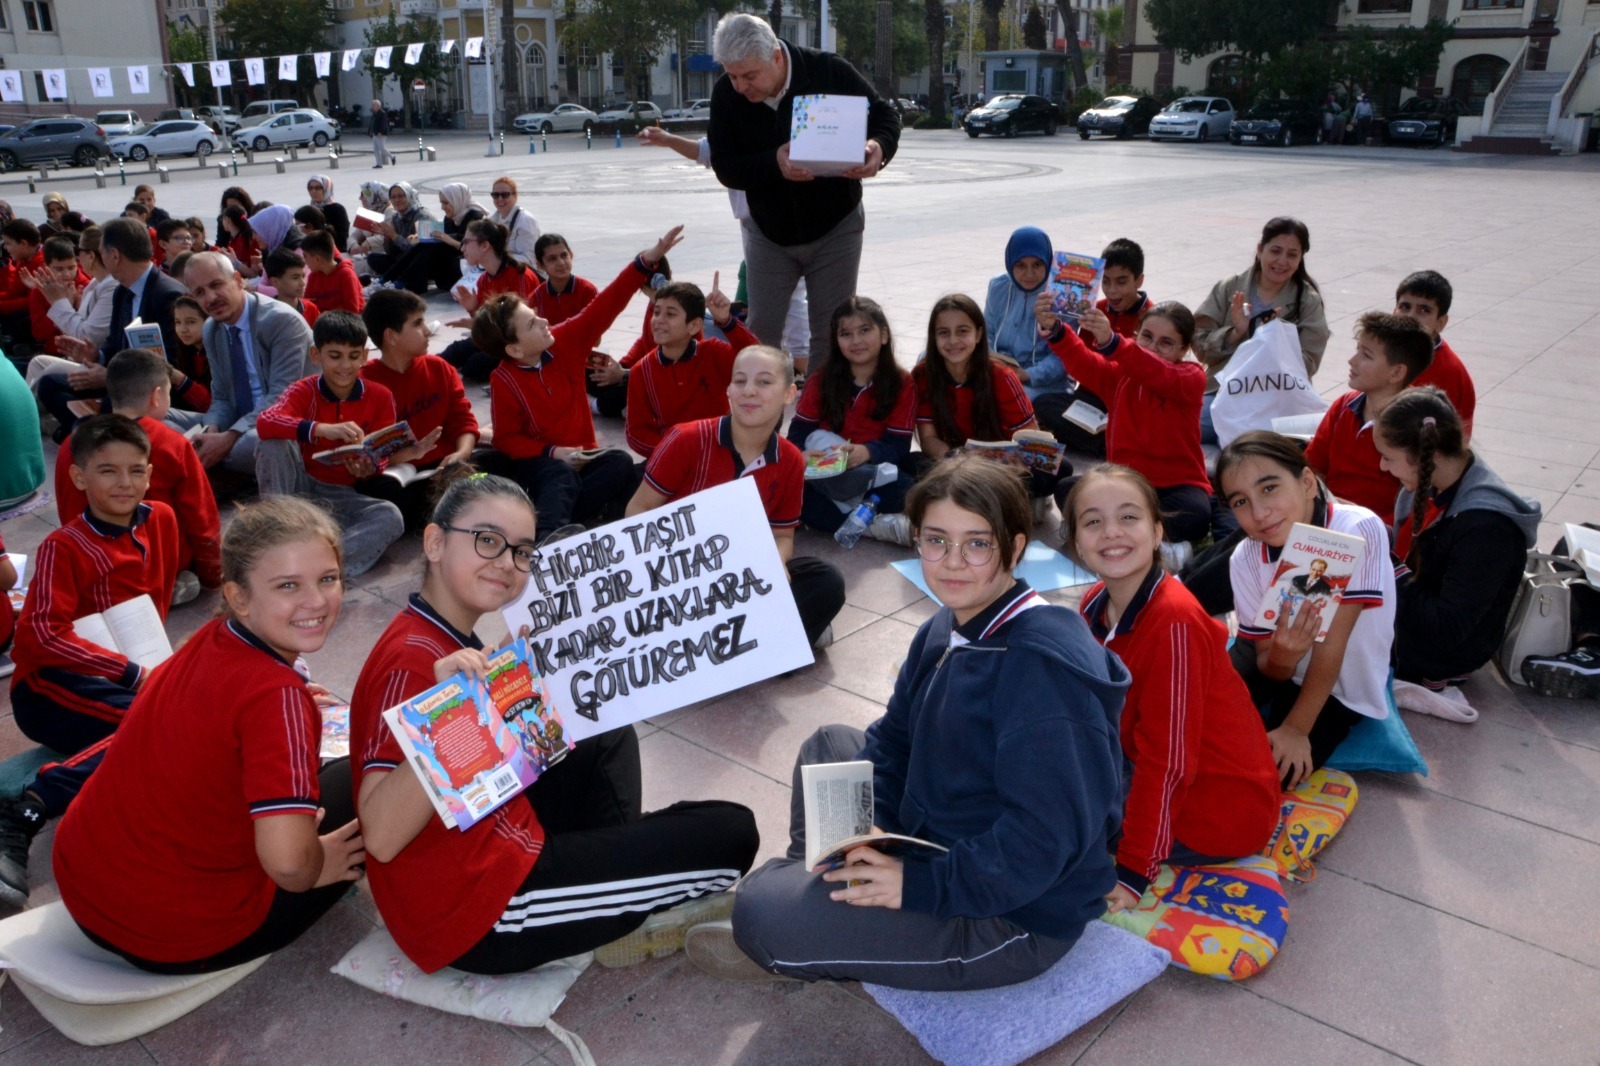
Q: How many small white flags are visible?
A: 14